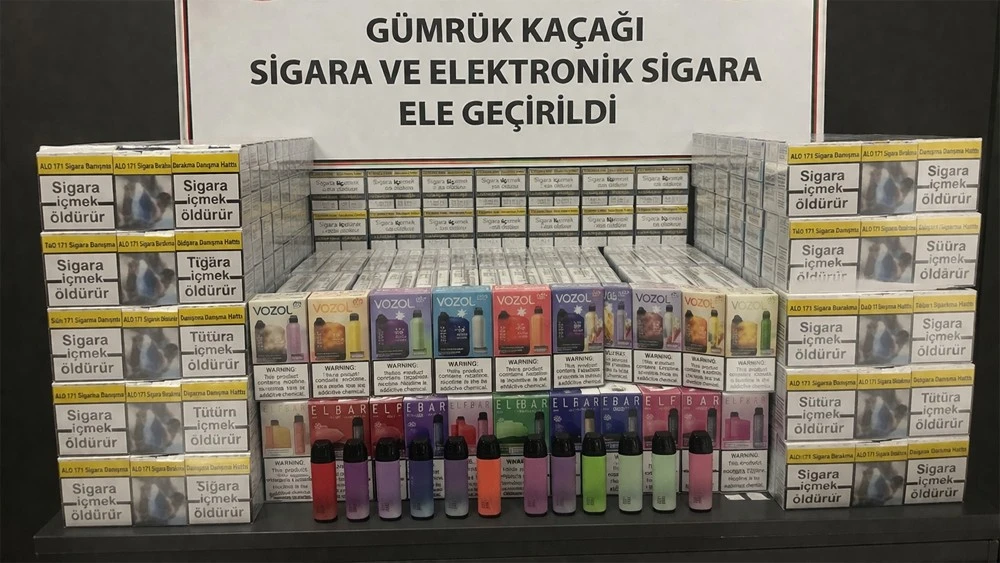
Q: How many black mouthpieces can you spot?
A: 12